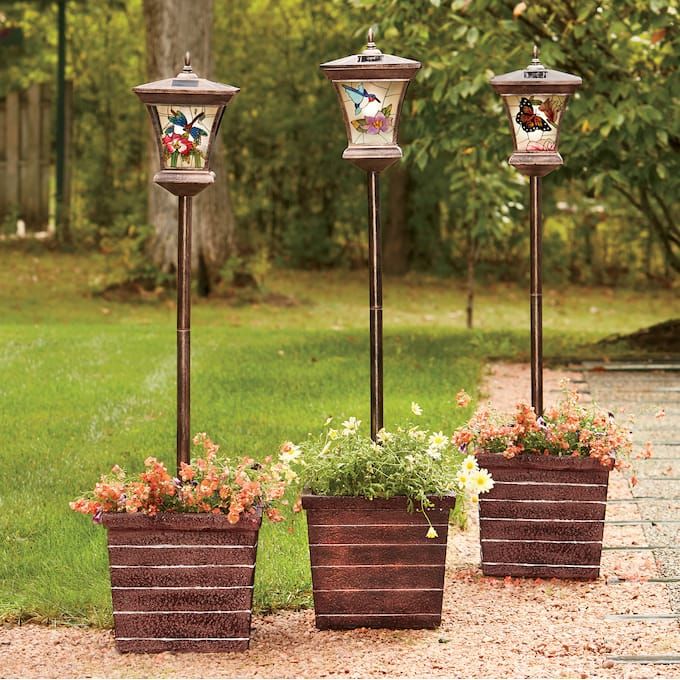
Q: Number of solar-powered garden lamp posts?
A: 3